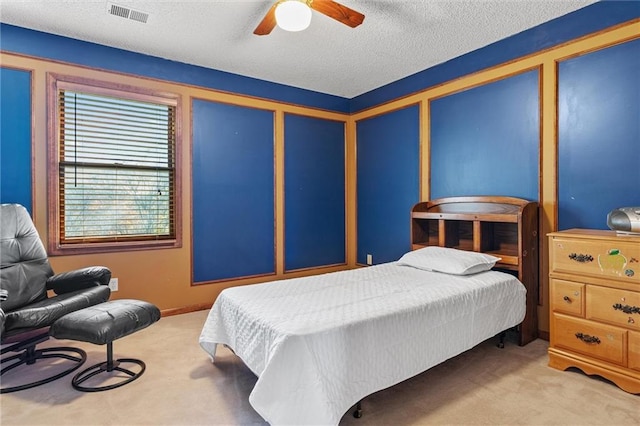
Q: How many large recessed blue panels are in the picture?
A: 6